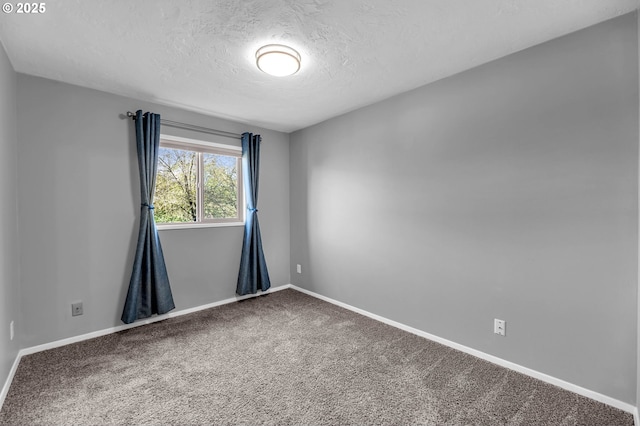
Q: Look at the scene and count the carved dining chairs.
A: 0